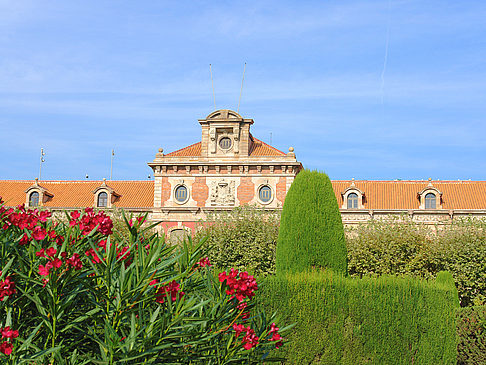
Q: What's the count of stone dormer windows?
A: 4